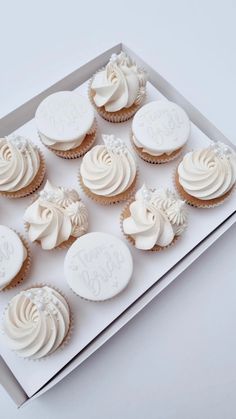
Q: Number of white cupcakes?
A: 11